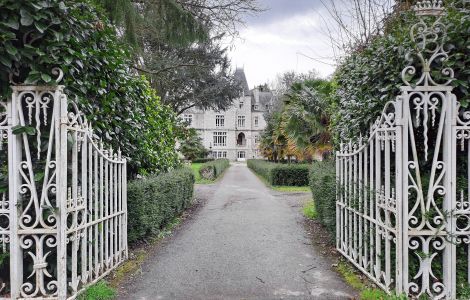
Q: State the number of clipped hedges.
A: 4